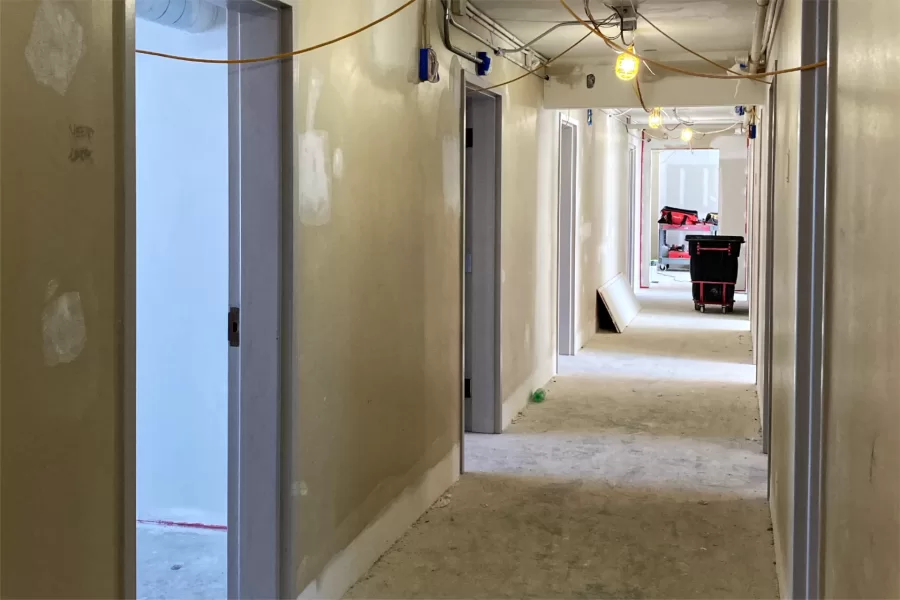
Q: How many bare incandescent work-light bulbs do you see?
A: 3